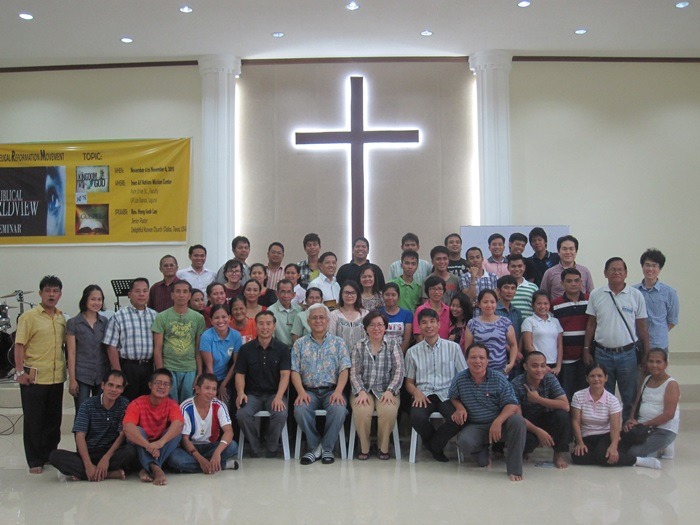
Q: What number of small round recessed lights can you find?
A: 9